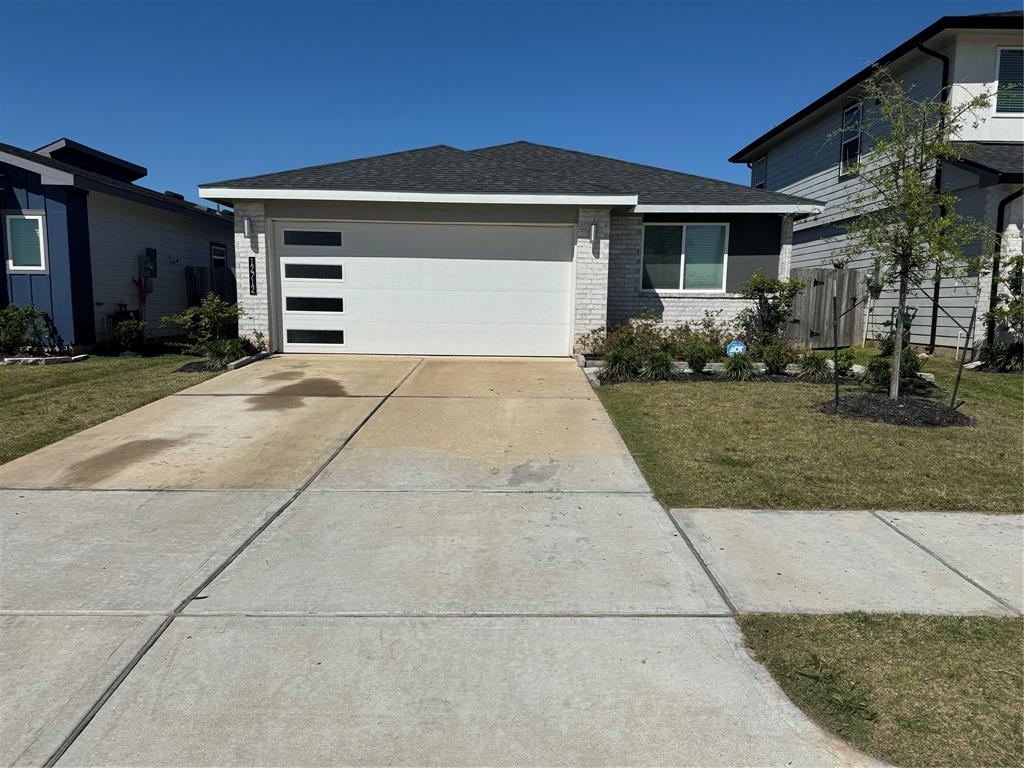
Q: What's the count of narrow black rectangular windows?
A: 4